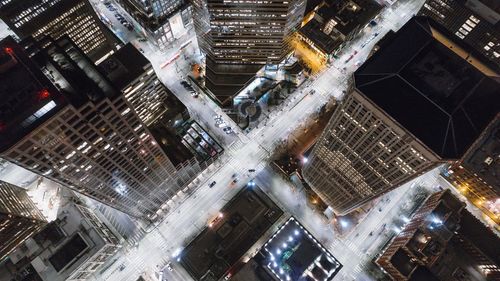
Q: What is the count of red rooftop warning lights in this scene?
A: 2